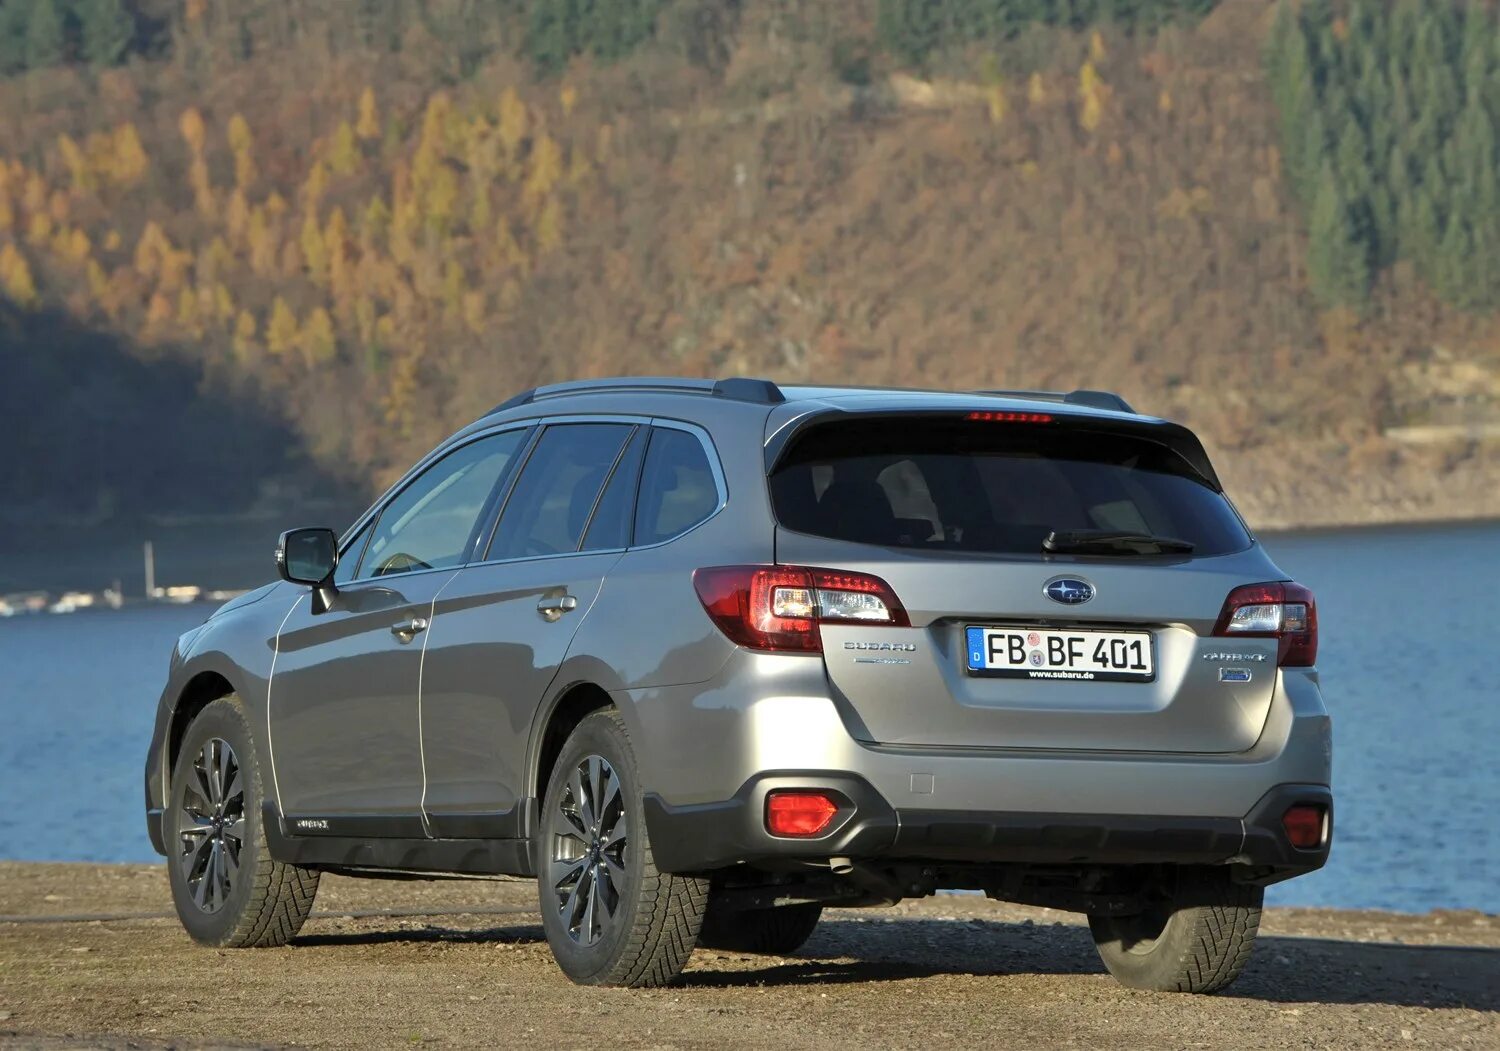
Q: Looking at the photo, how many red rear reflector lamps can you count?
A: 2